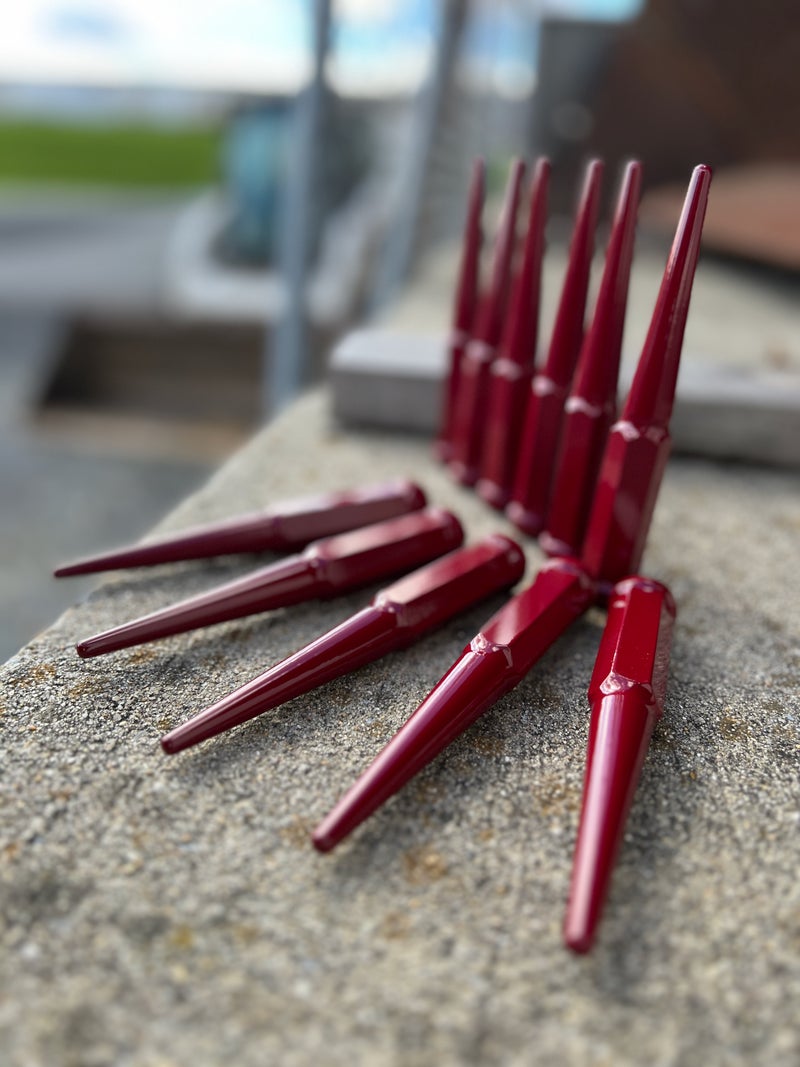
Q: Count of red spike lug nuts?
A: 11